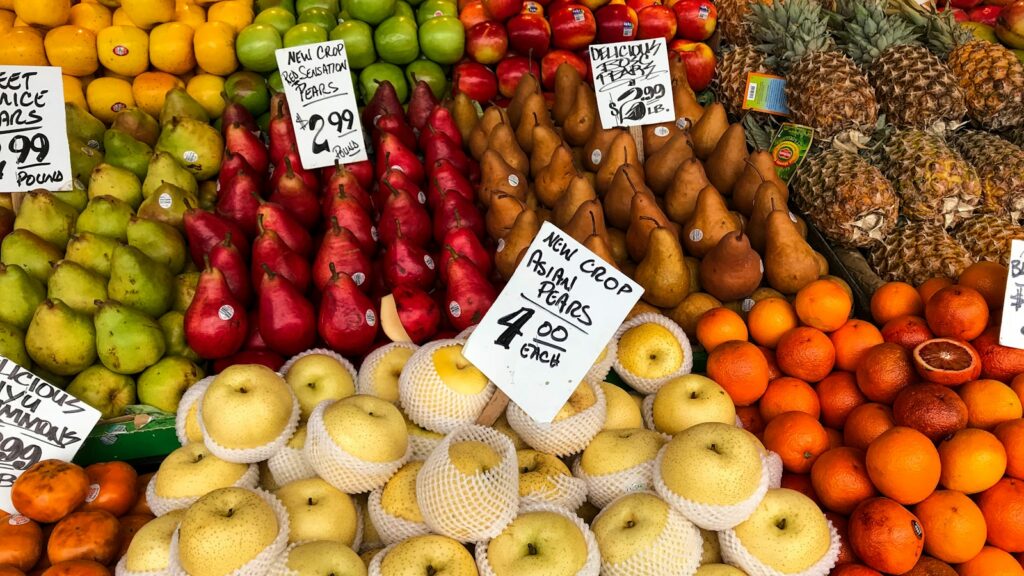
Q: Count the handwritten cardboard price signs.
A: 6